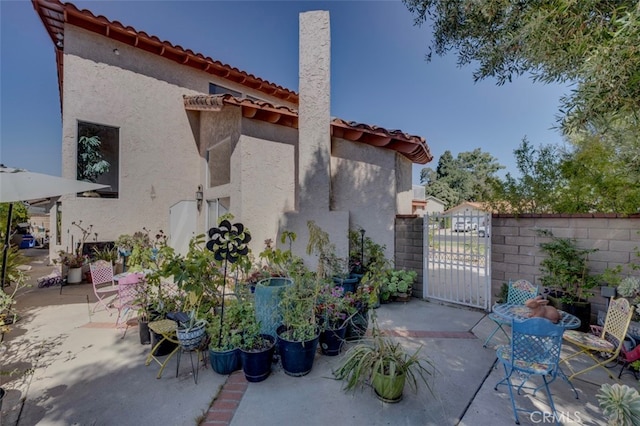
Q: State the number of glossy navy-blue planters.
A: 3